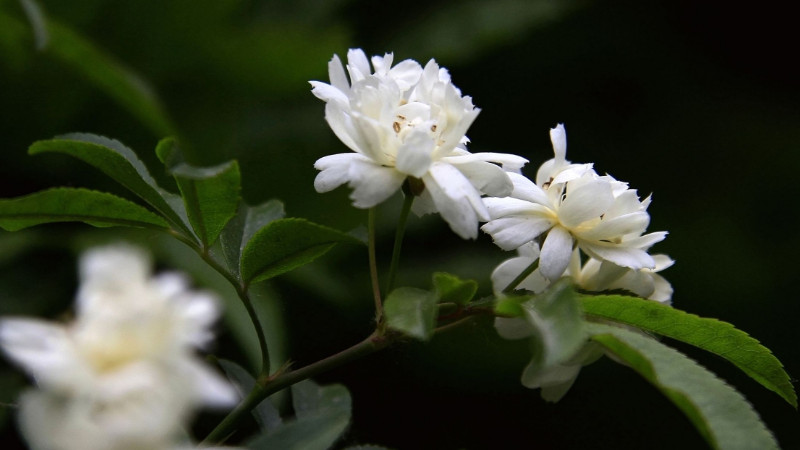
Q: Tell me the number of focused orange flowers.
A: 0